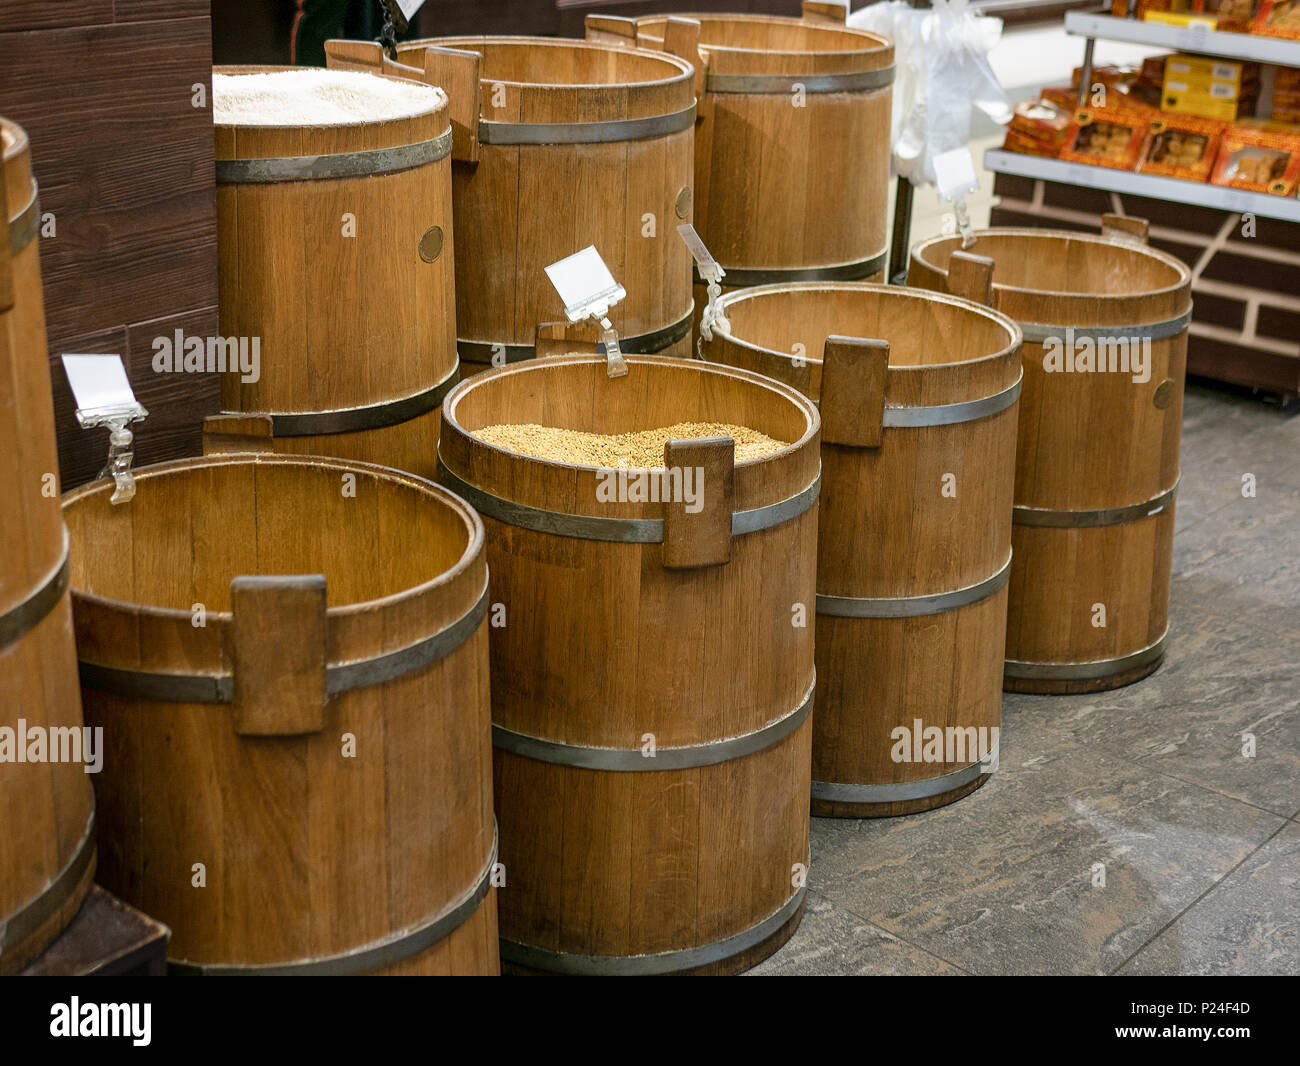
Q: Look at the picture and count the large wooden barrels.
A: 8